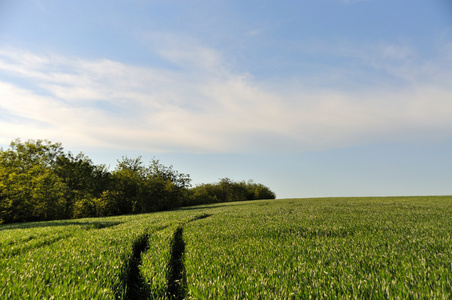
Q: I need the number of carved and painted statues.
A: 0